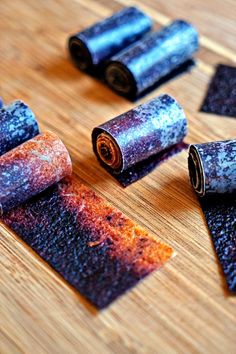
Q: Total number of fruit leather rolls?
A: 6